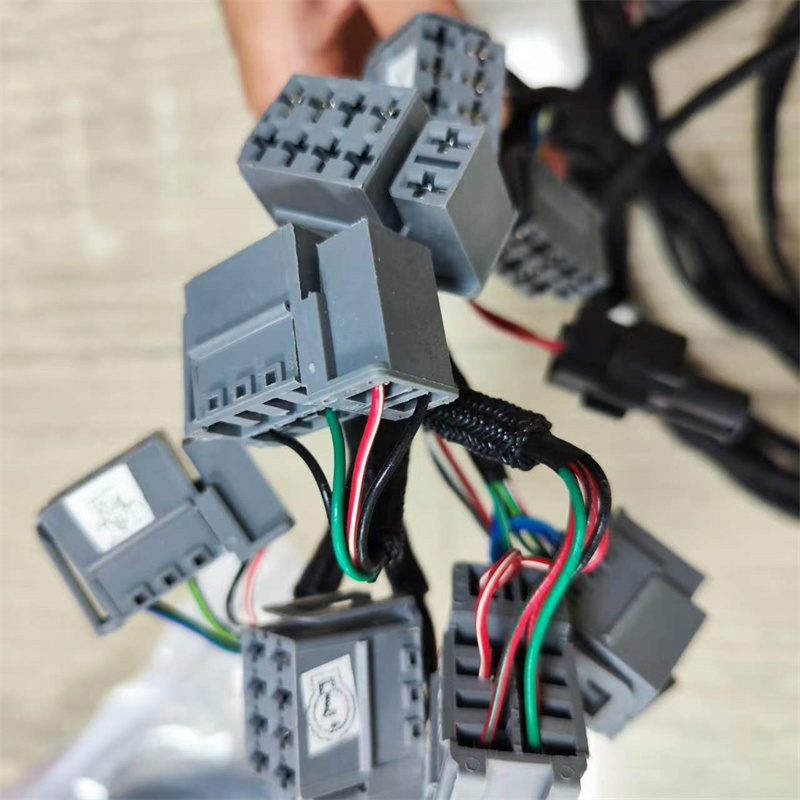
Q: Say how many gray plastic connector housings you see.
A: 8